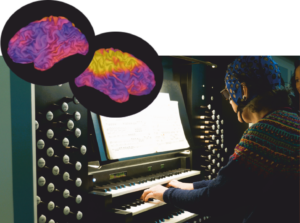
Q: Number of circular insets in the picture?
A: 2